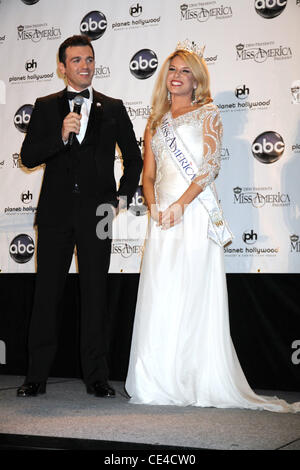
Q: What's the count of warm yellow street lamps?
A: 0